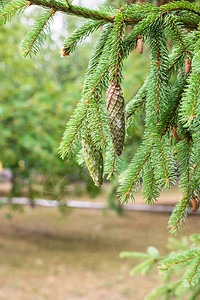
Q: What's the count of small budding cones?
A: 4